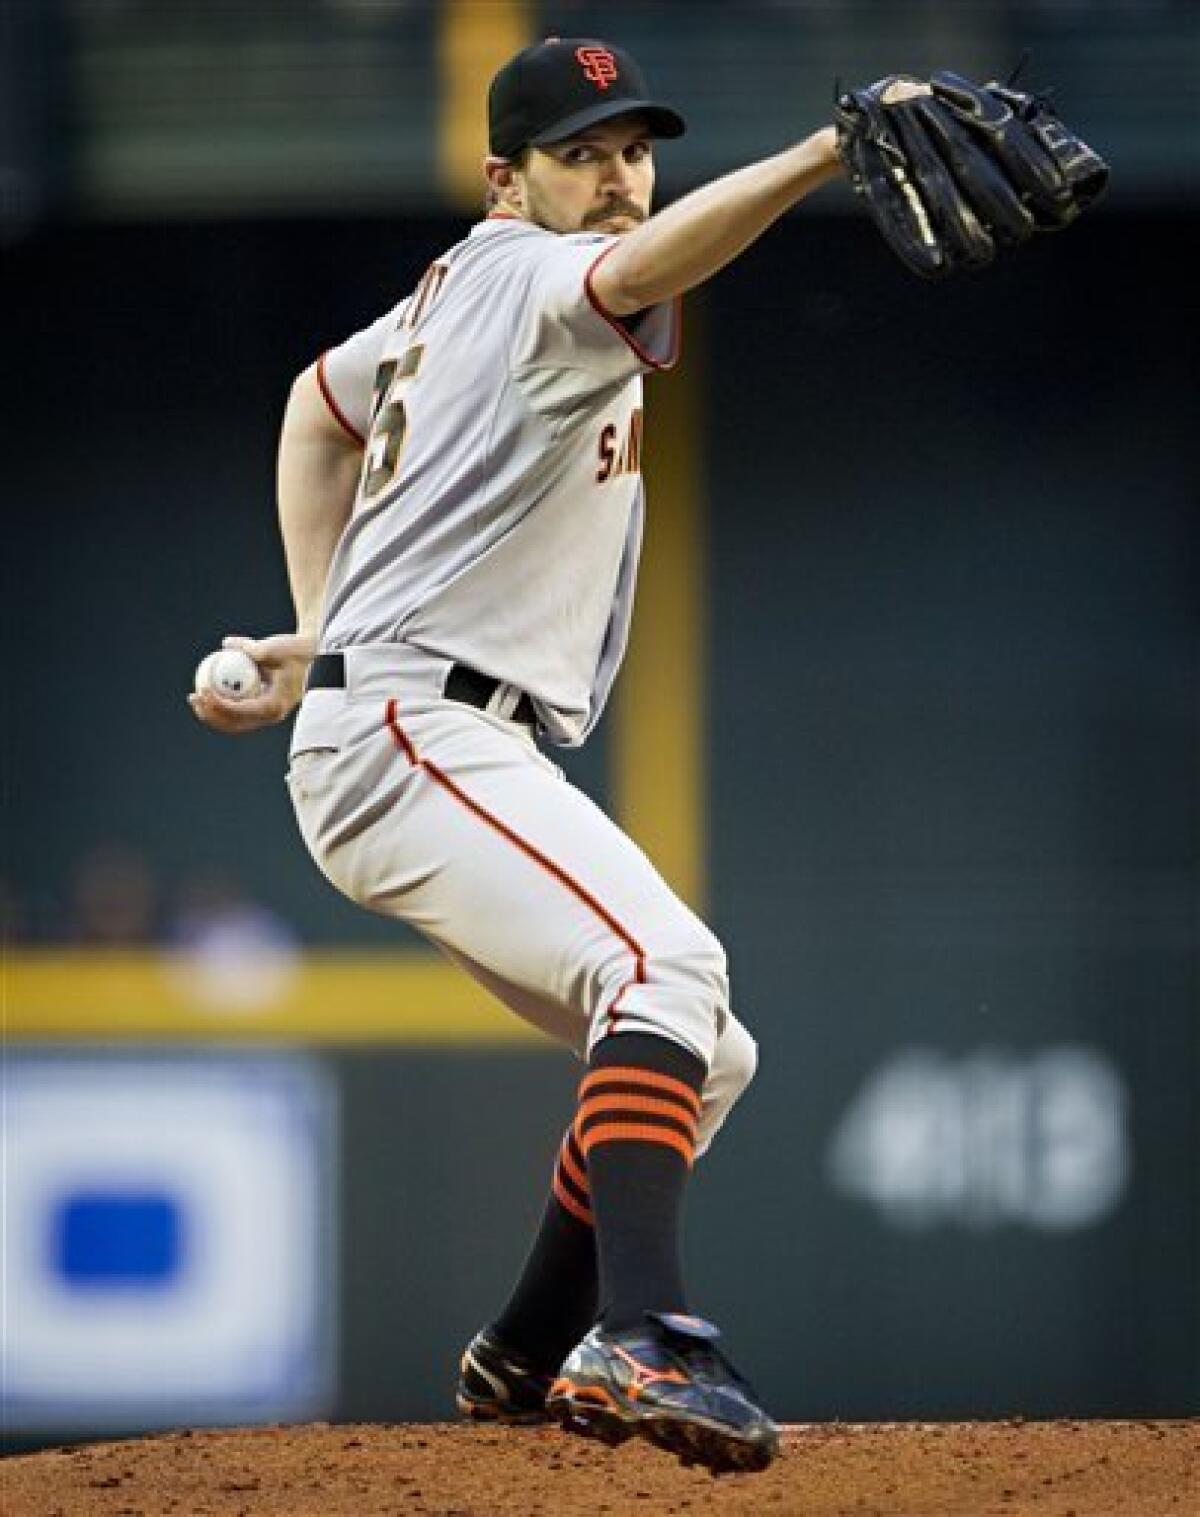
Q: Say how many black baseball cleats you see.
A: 2